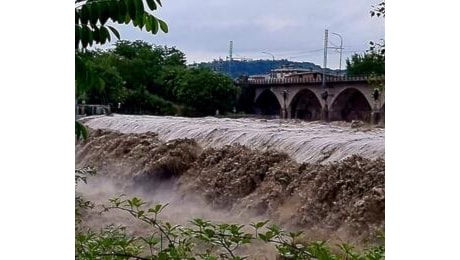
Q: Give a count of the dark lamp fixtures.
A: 2